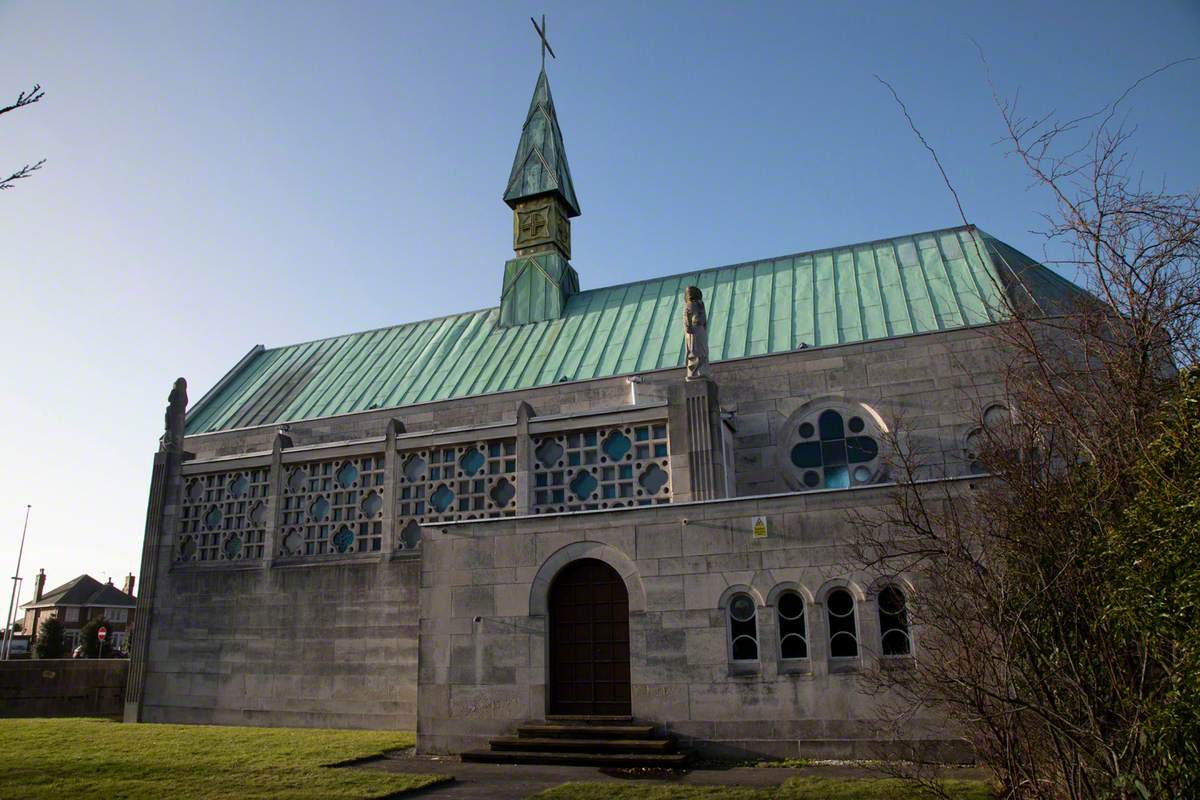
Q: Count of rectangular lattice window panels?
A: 4